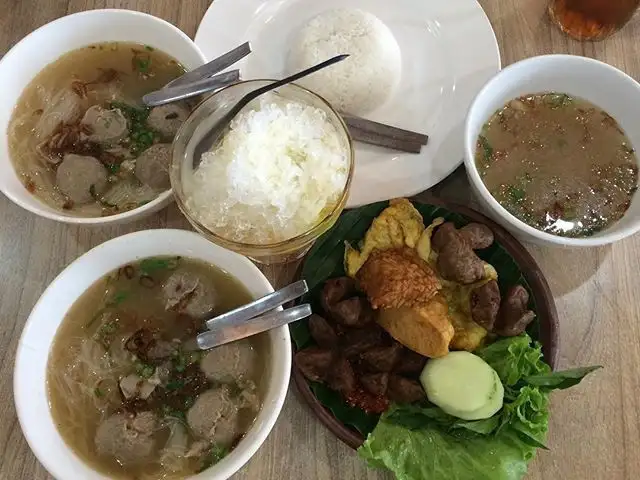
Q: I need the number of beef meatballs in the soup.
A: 8